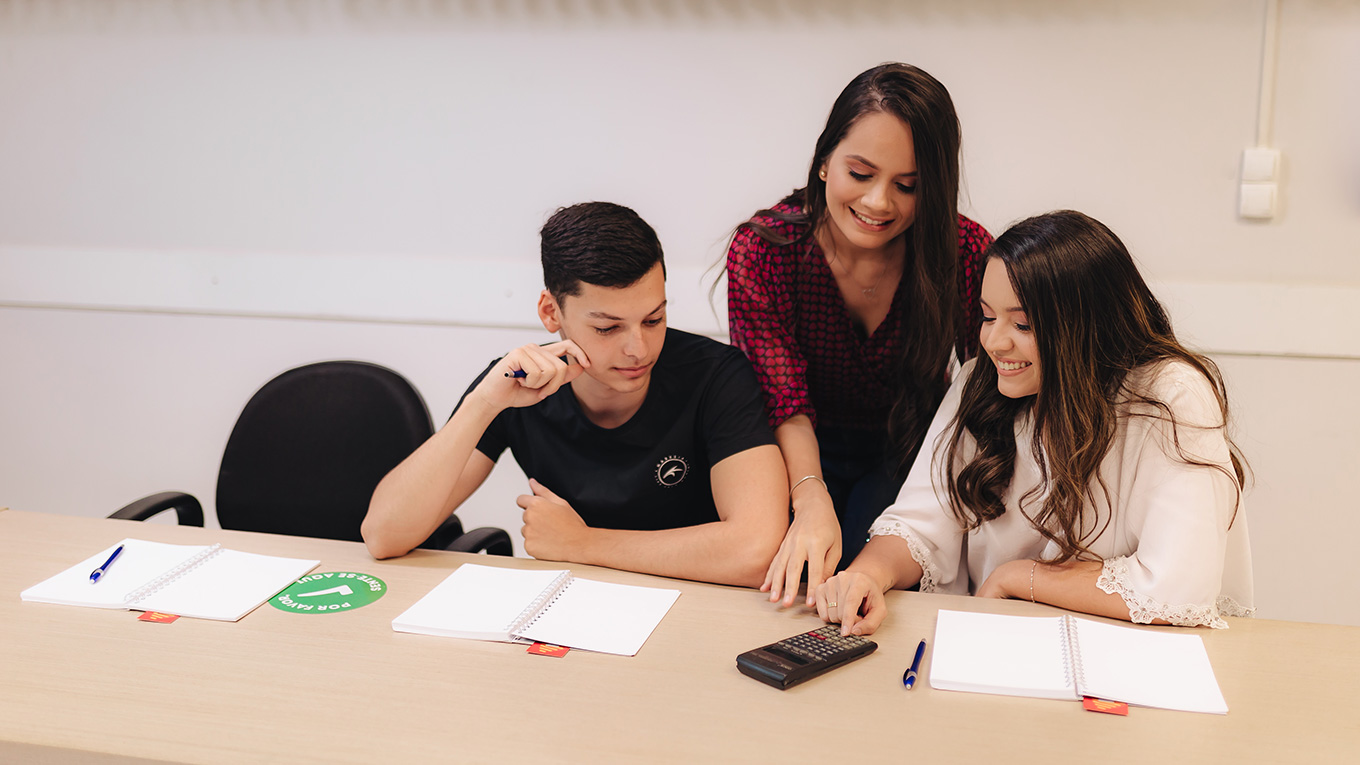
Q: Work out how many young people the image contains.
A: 3